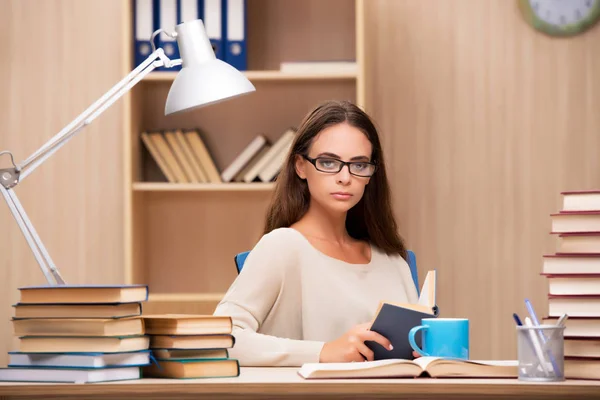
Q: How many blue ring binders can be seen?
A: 5